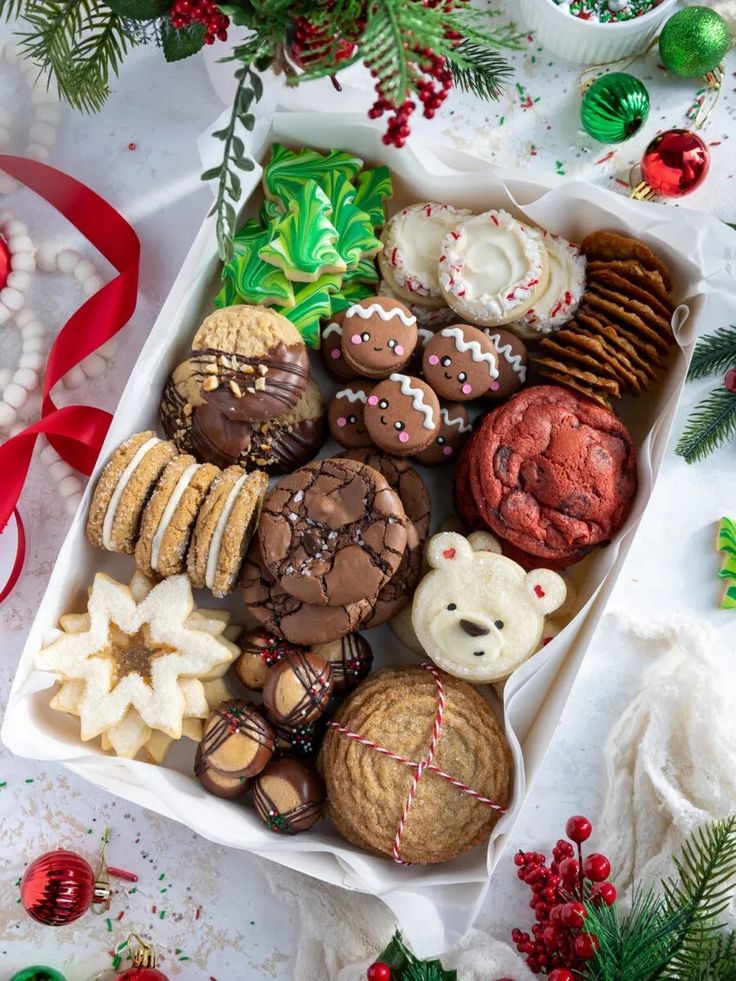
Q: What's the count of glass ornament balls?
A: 7